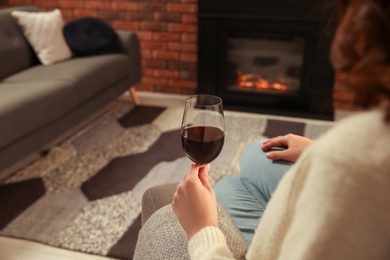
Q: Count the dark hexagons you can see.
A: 6